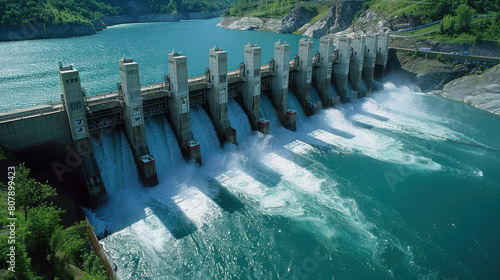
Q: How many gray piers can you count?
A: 12